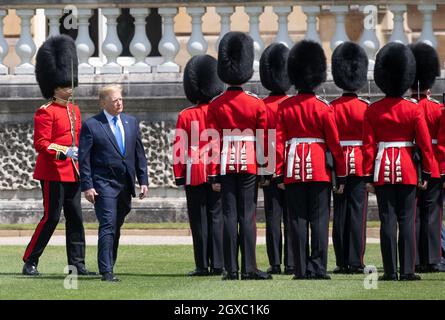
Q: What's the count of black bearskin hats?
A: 8